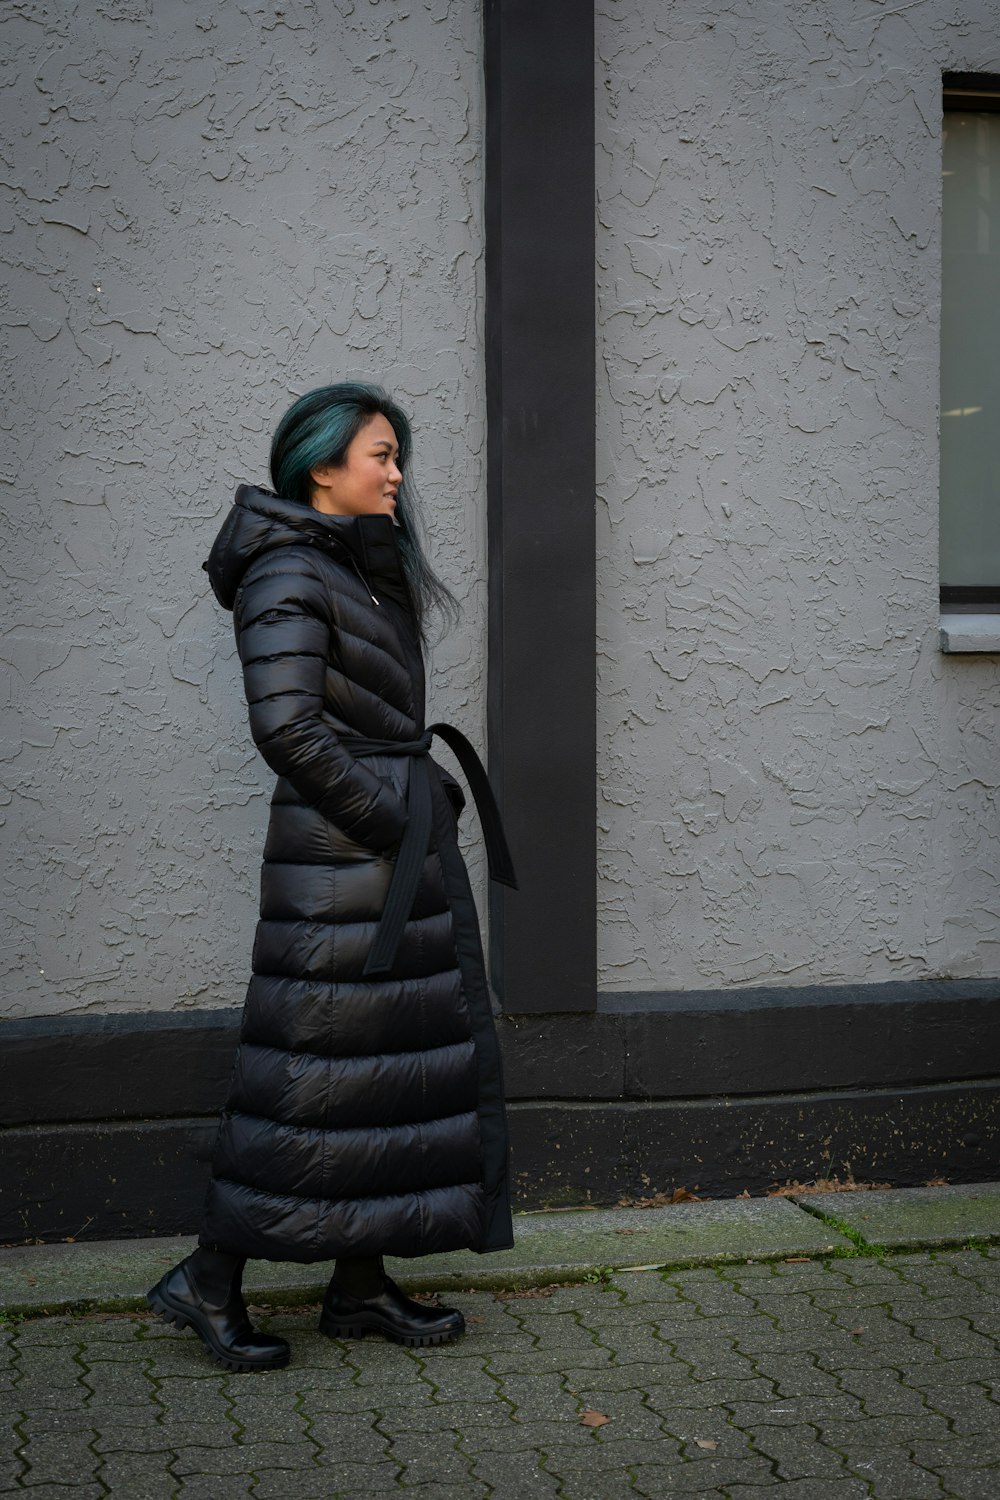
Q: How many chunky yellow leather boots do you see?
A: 0